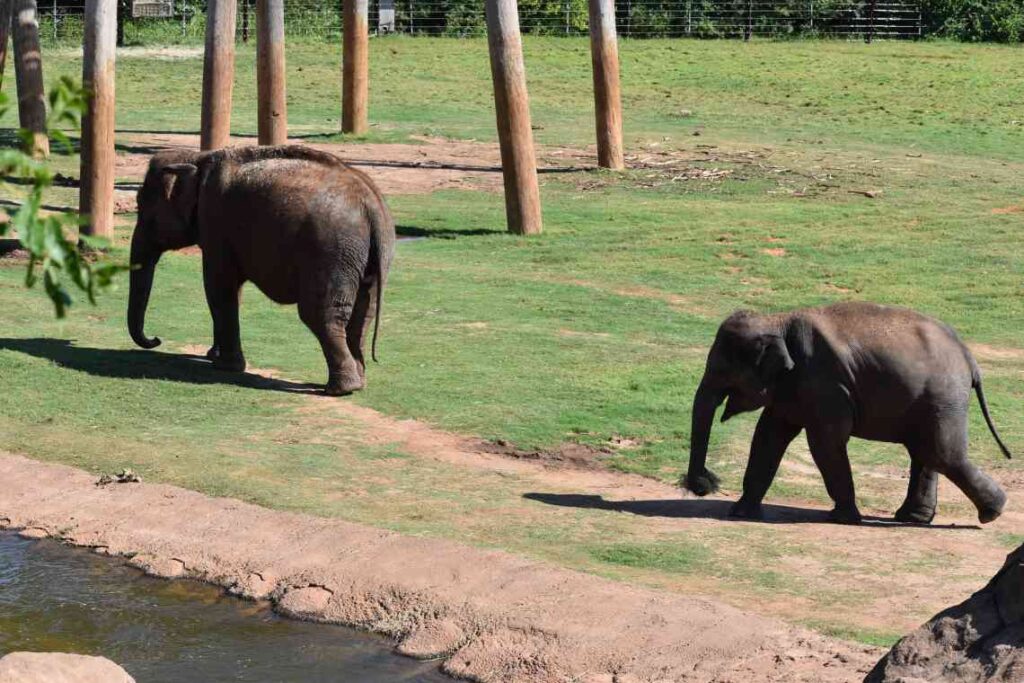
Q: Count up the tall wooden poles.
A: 8